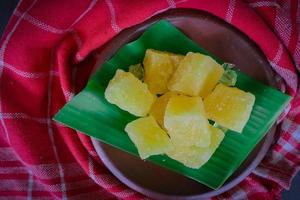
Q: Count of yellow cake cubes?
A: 8